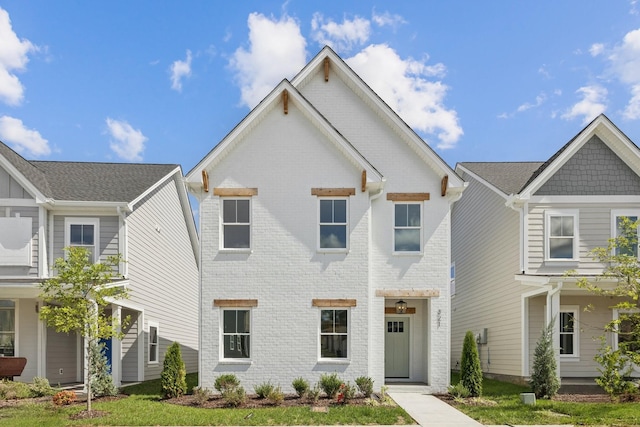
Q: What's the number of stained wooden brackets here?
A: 5